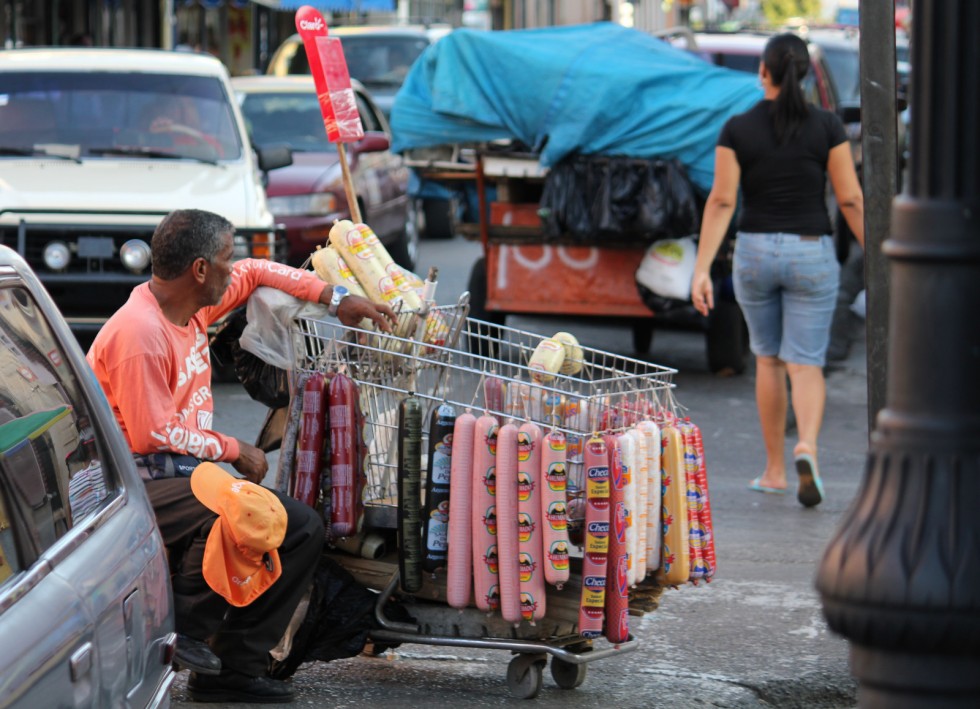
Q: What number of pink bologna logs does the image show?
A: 5